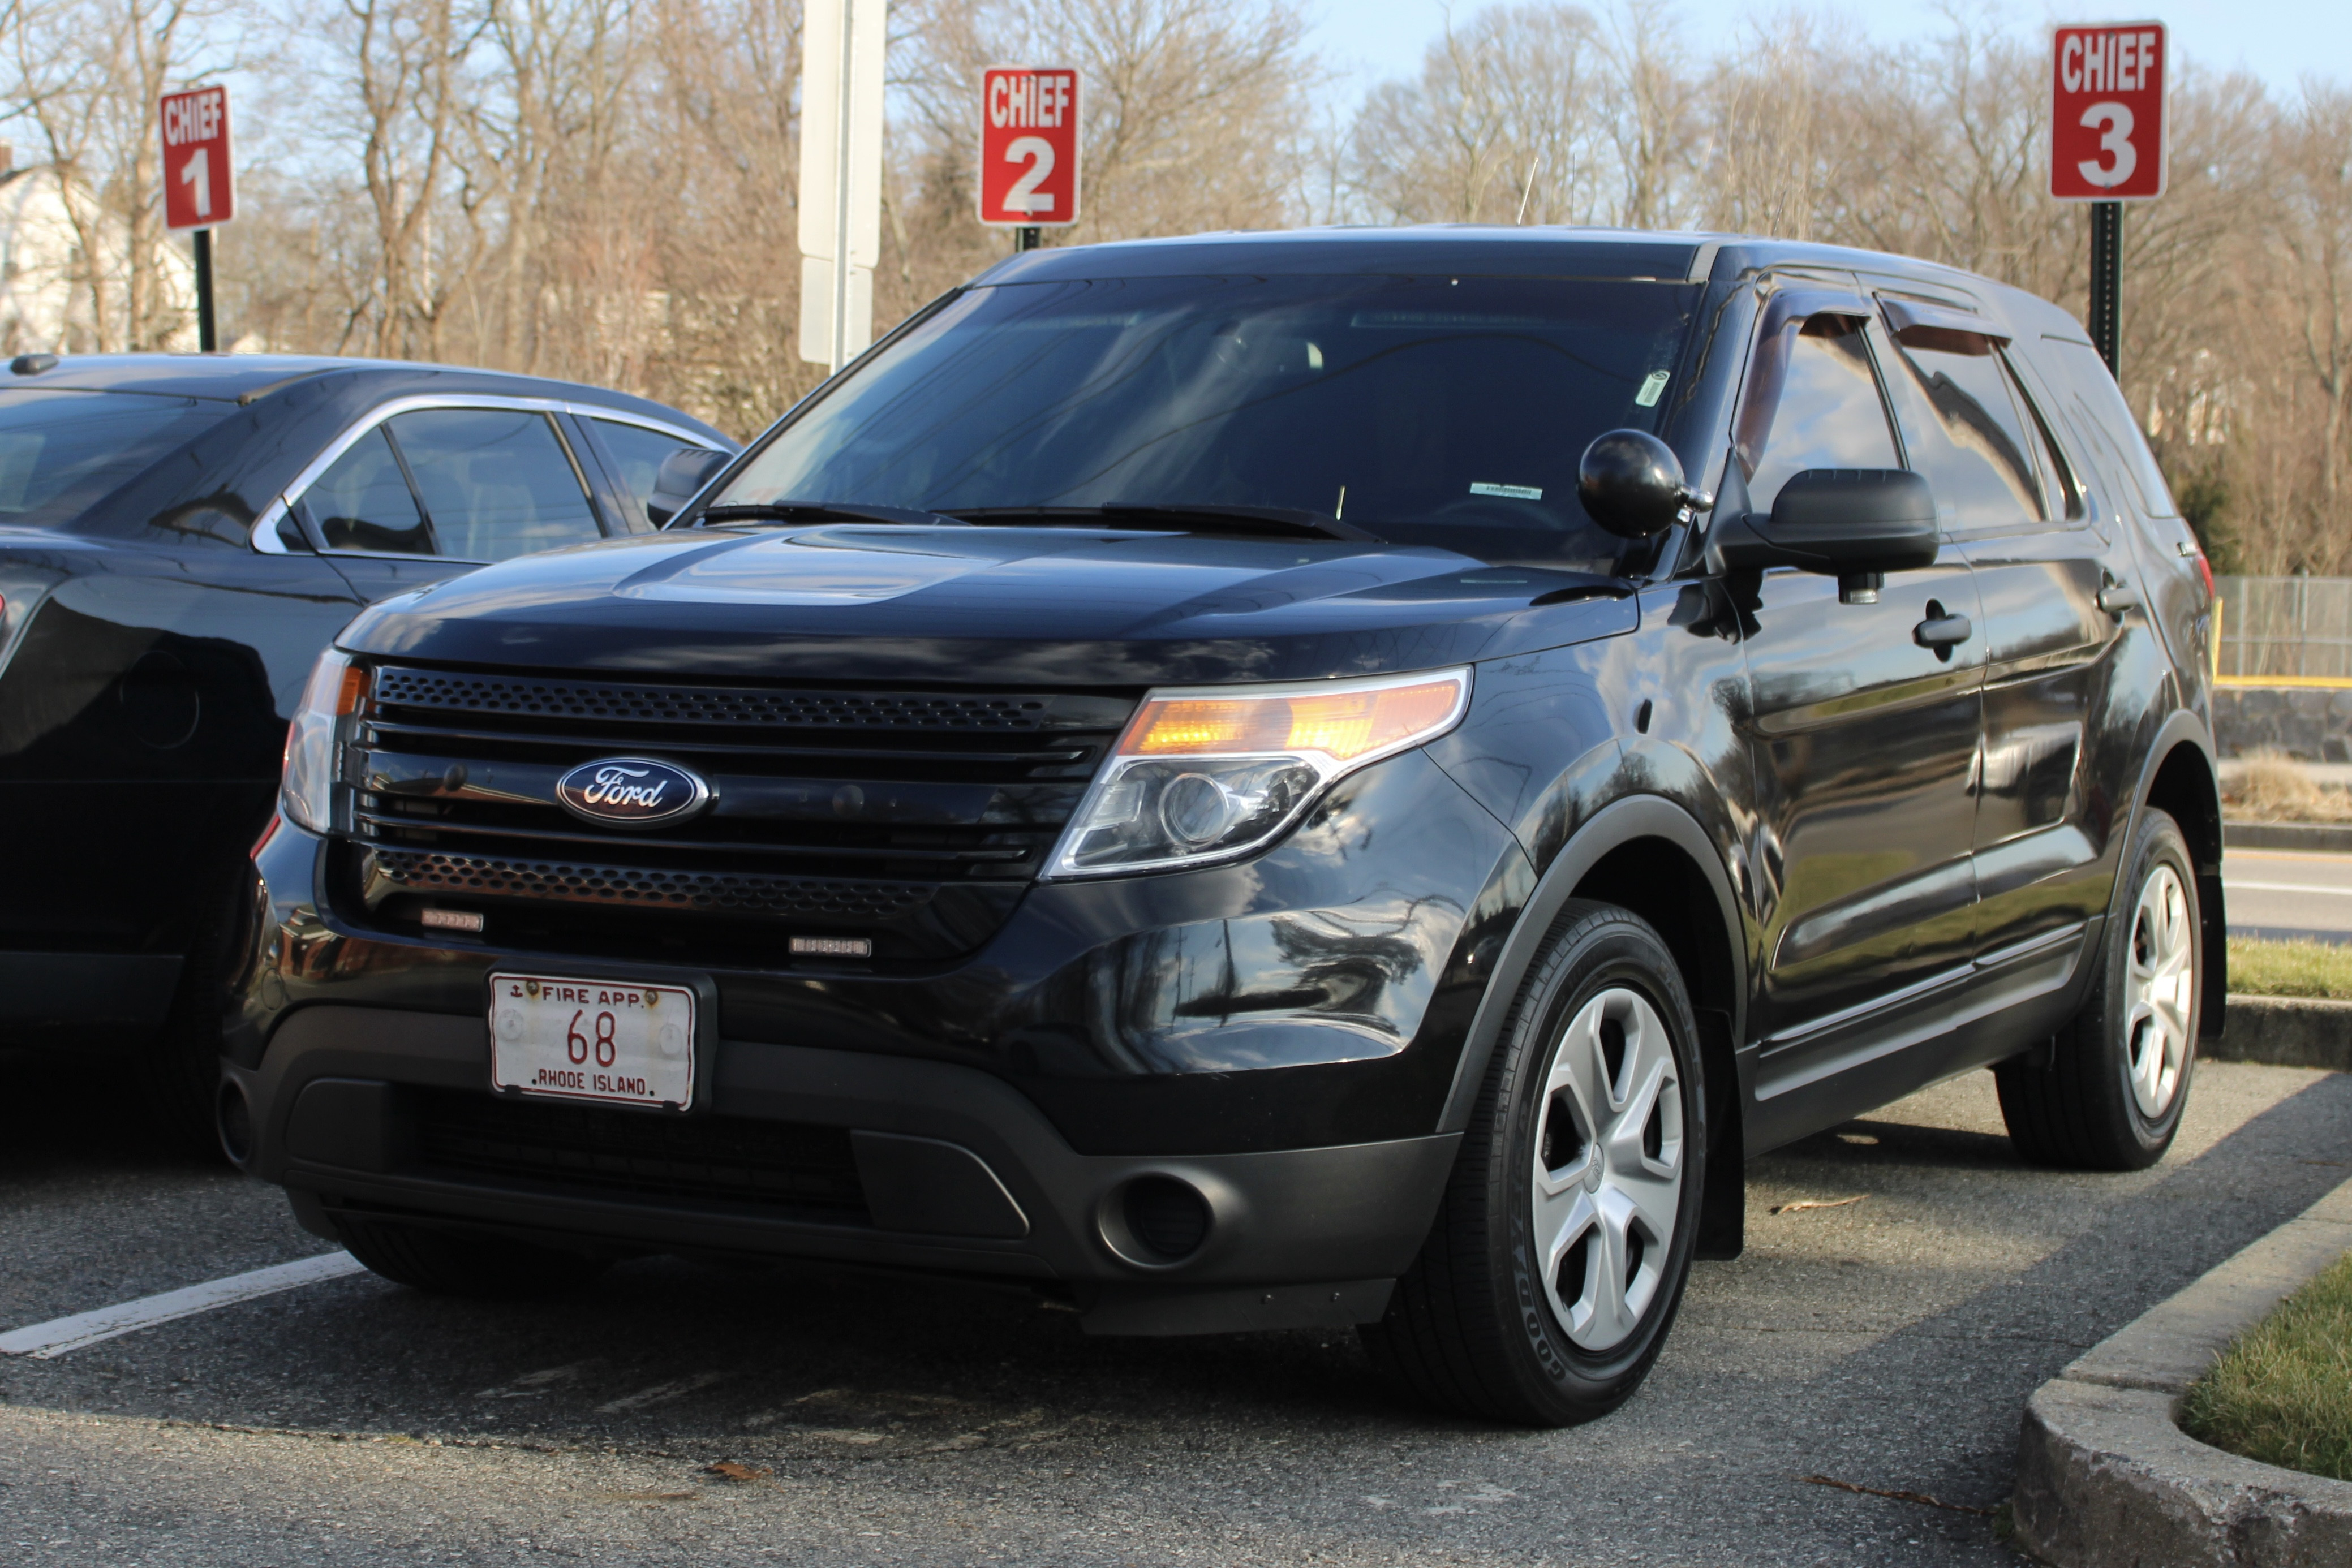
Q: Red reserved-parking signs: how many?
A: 3